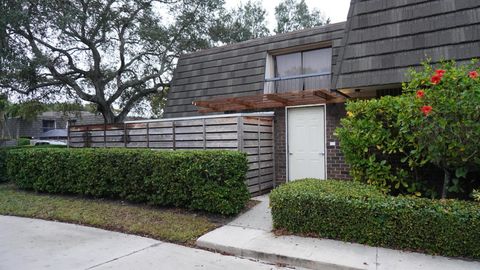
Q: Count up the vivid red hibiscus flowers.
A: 5